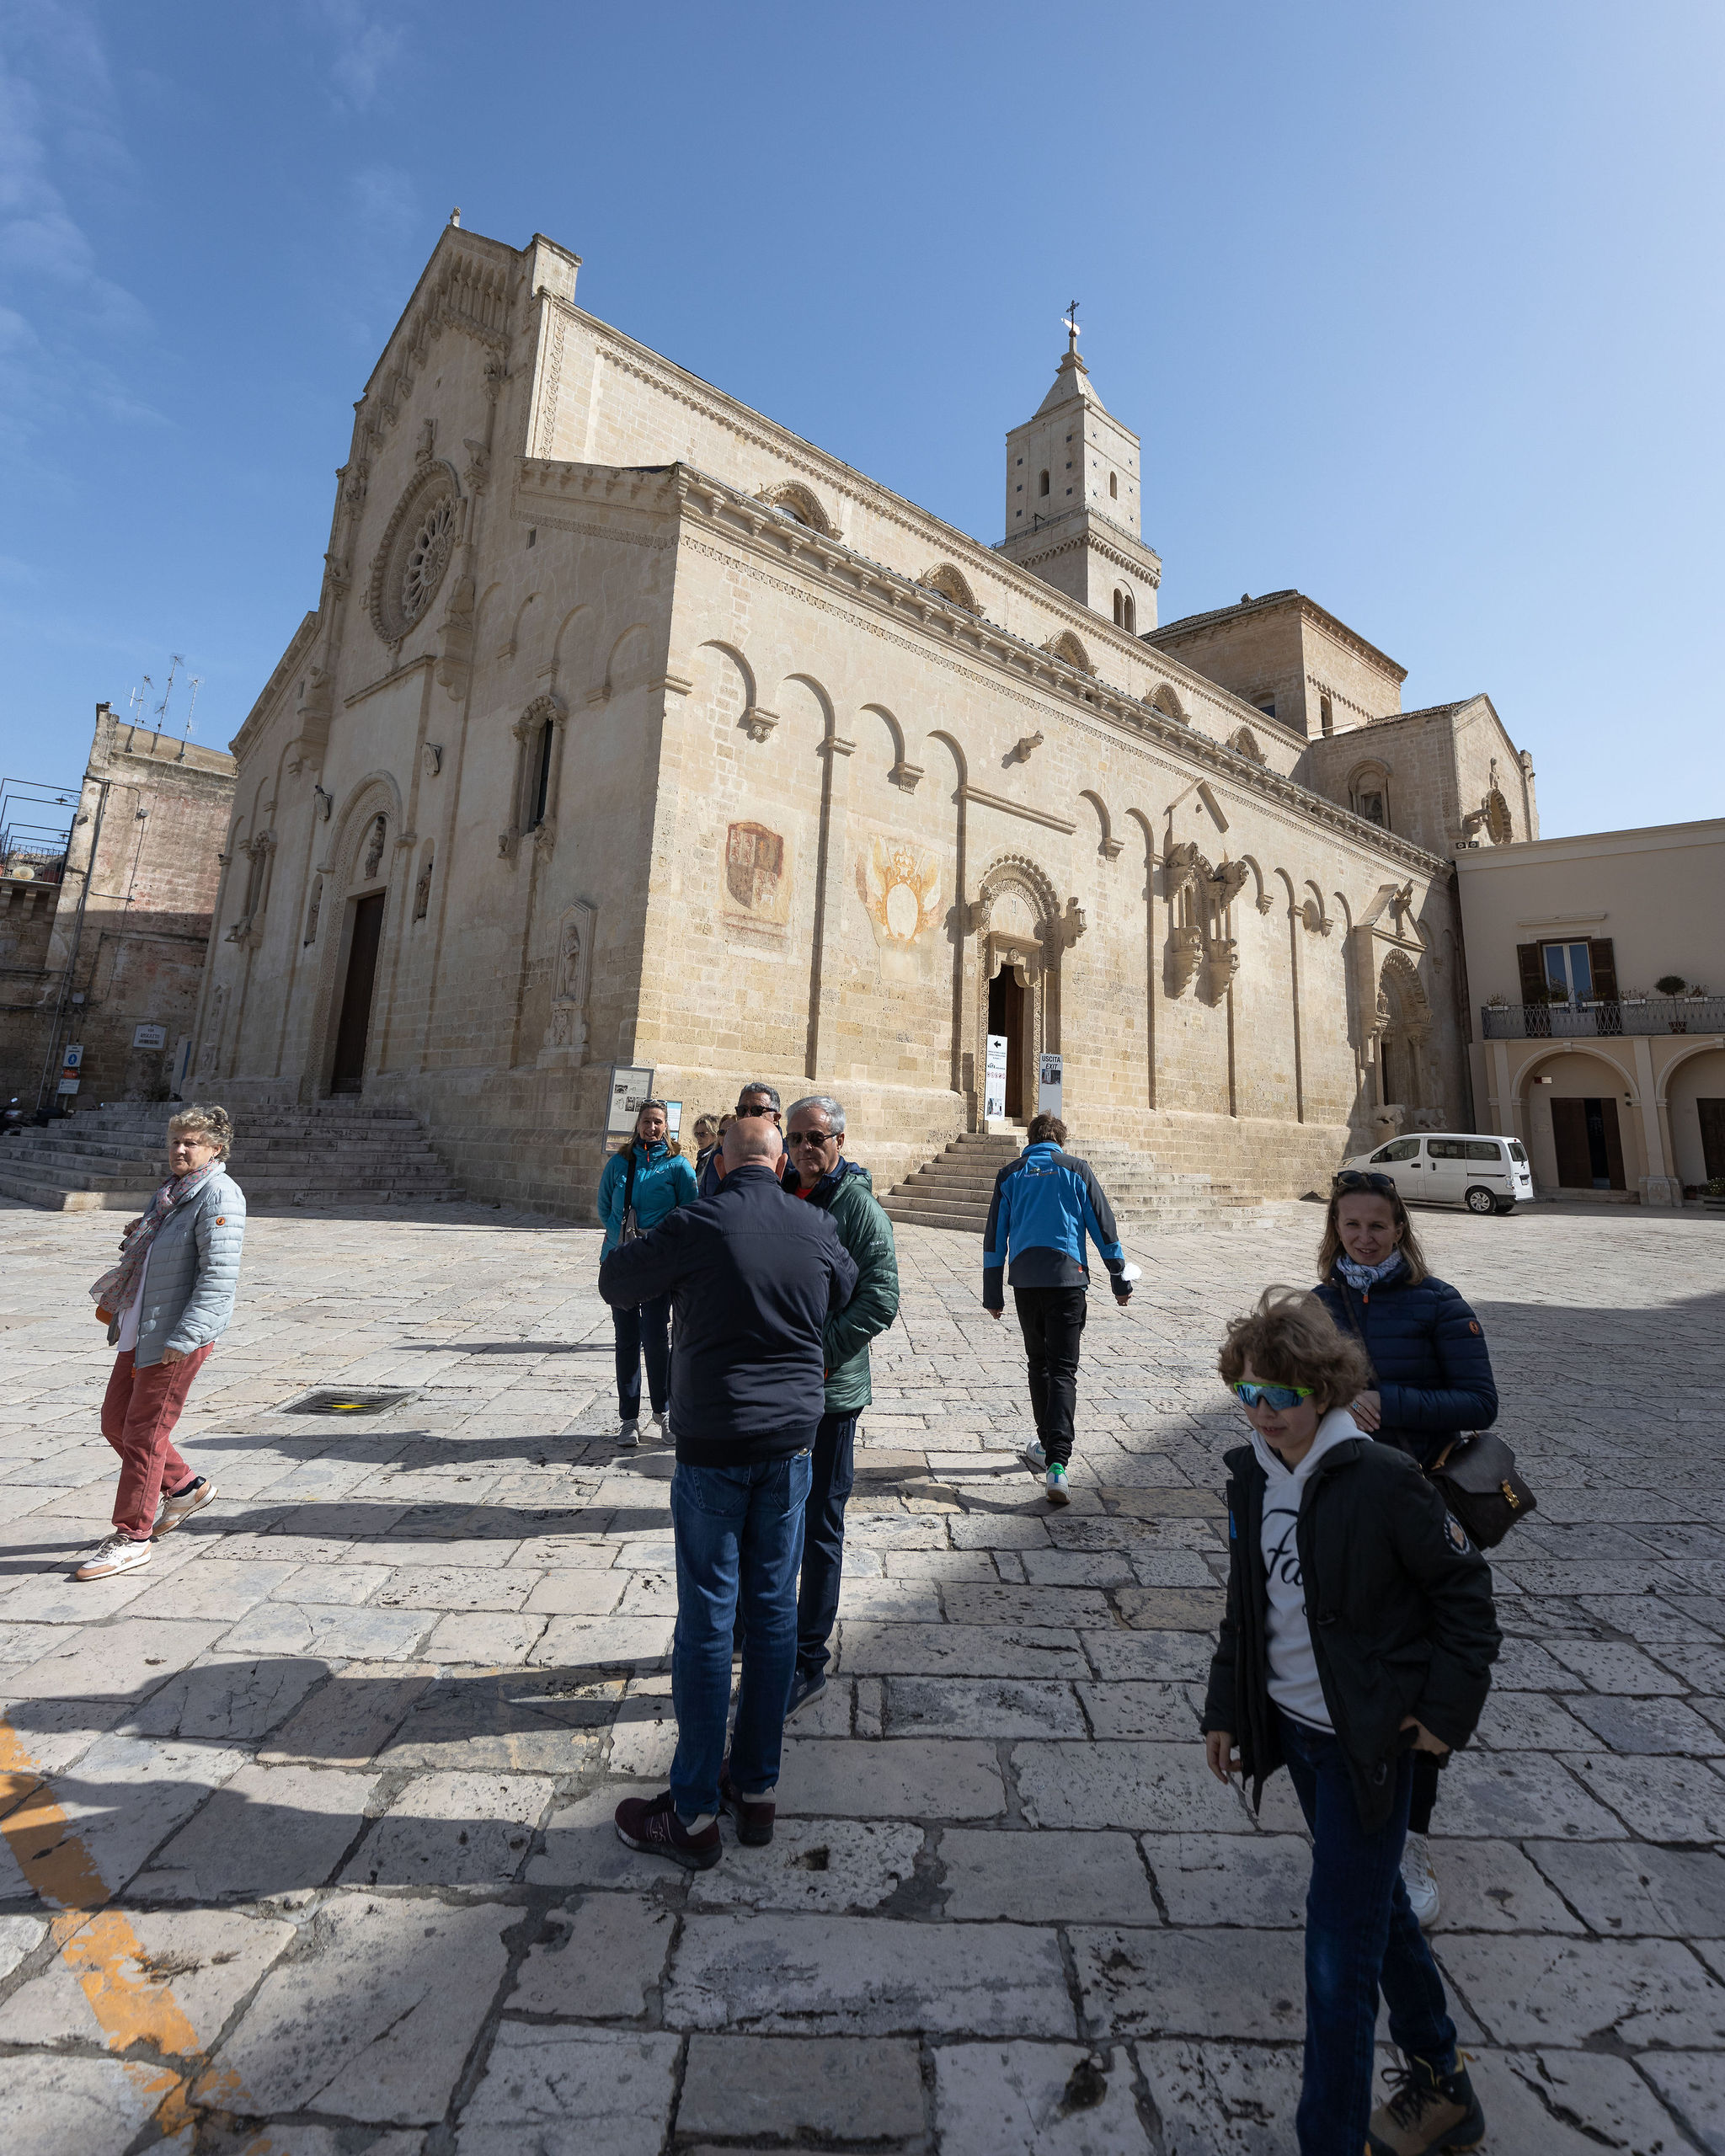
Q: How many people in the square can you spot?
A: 10